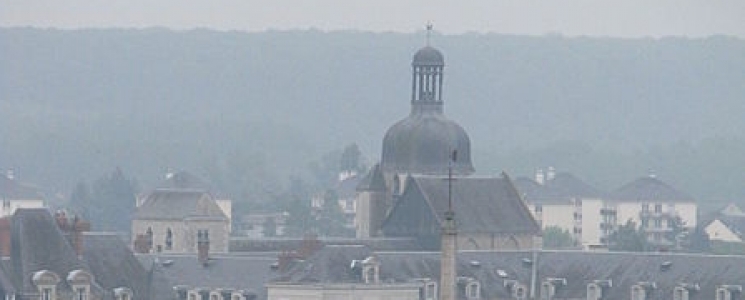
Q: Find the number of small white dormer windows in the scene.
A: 15